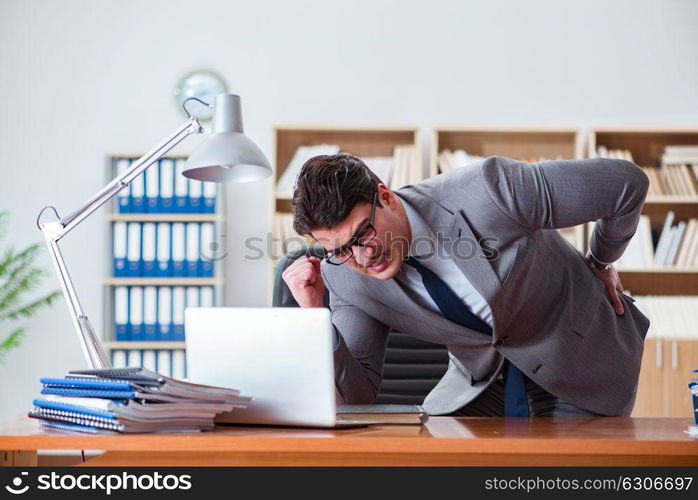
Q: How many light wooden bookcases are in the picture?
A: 3